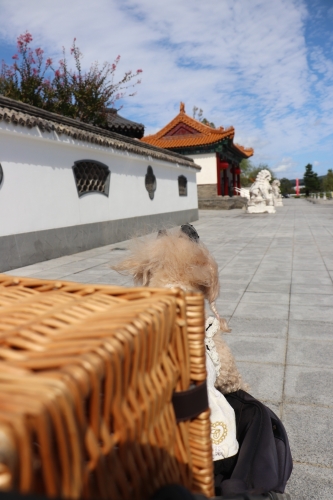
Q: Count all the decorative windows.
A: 4